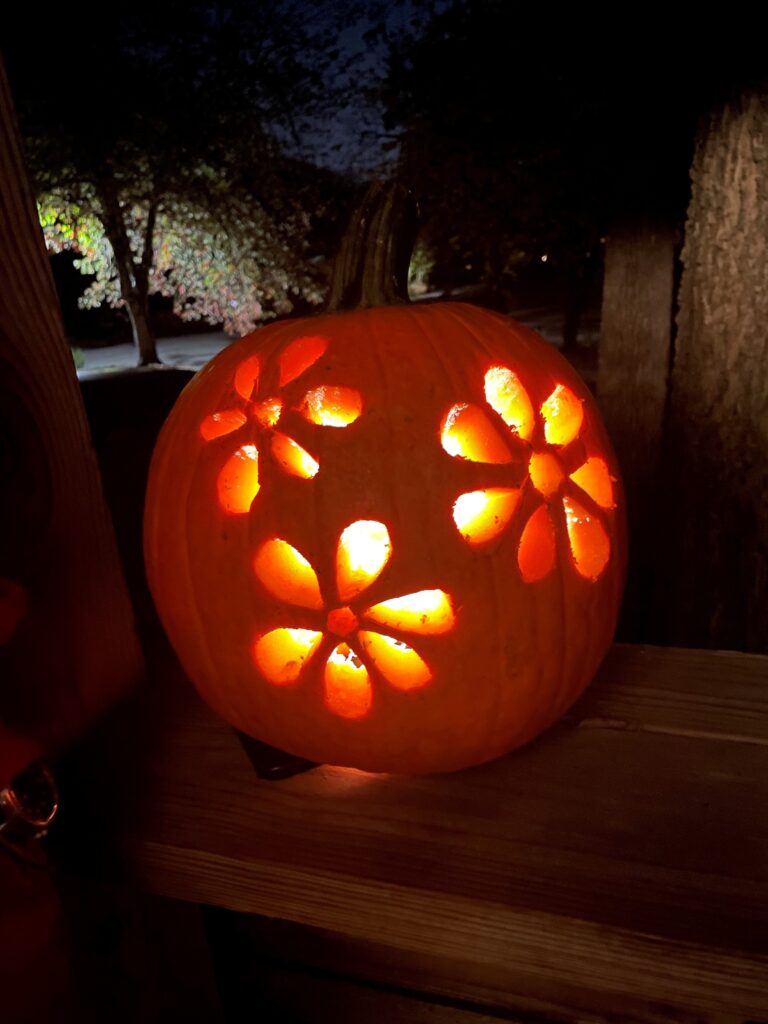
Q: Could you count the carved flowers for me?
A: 3